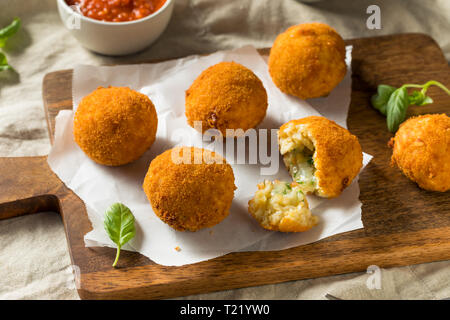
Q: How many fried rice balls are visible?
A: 6